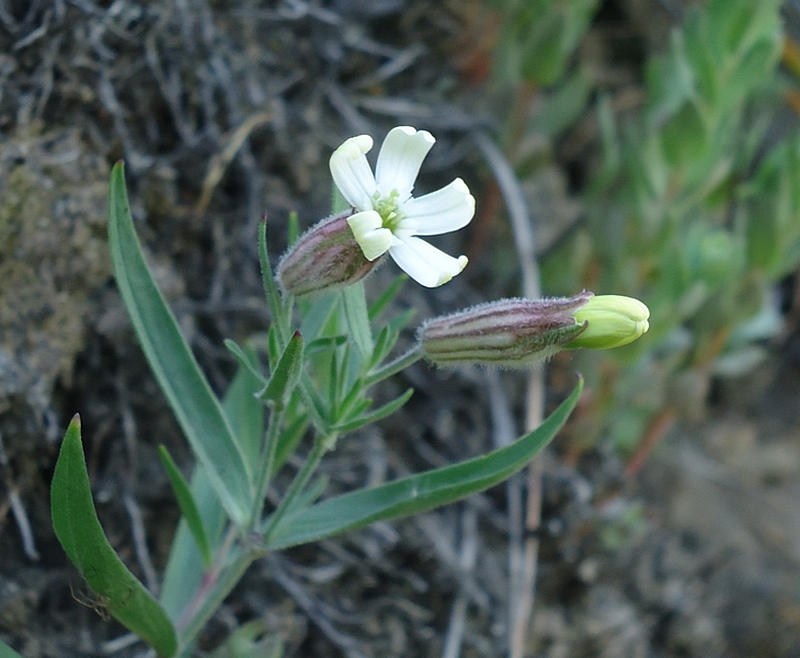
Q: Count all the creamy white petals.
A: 5